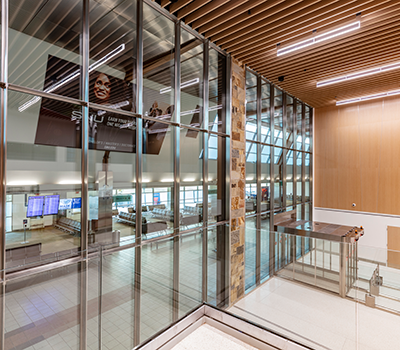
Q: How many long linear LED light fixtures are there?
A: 3